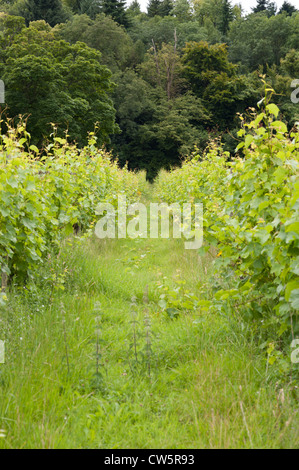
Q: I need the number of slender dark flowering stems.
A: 4